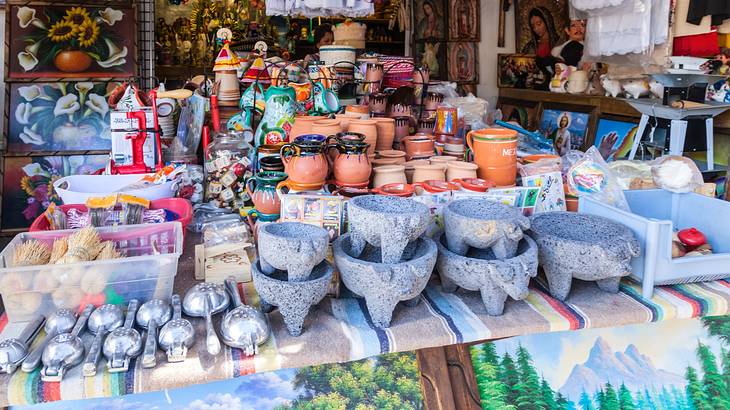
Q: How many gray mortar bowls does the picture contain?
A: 7